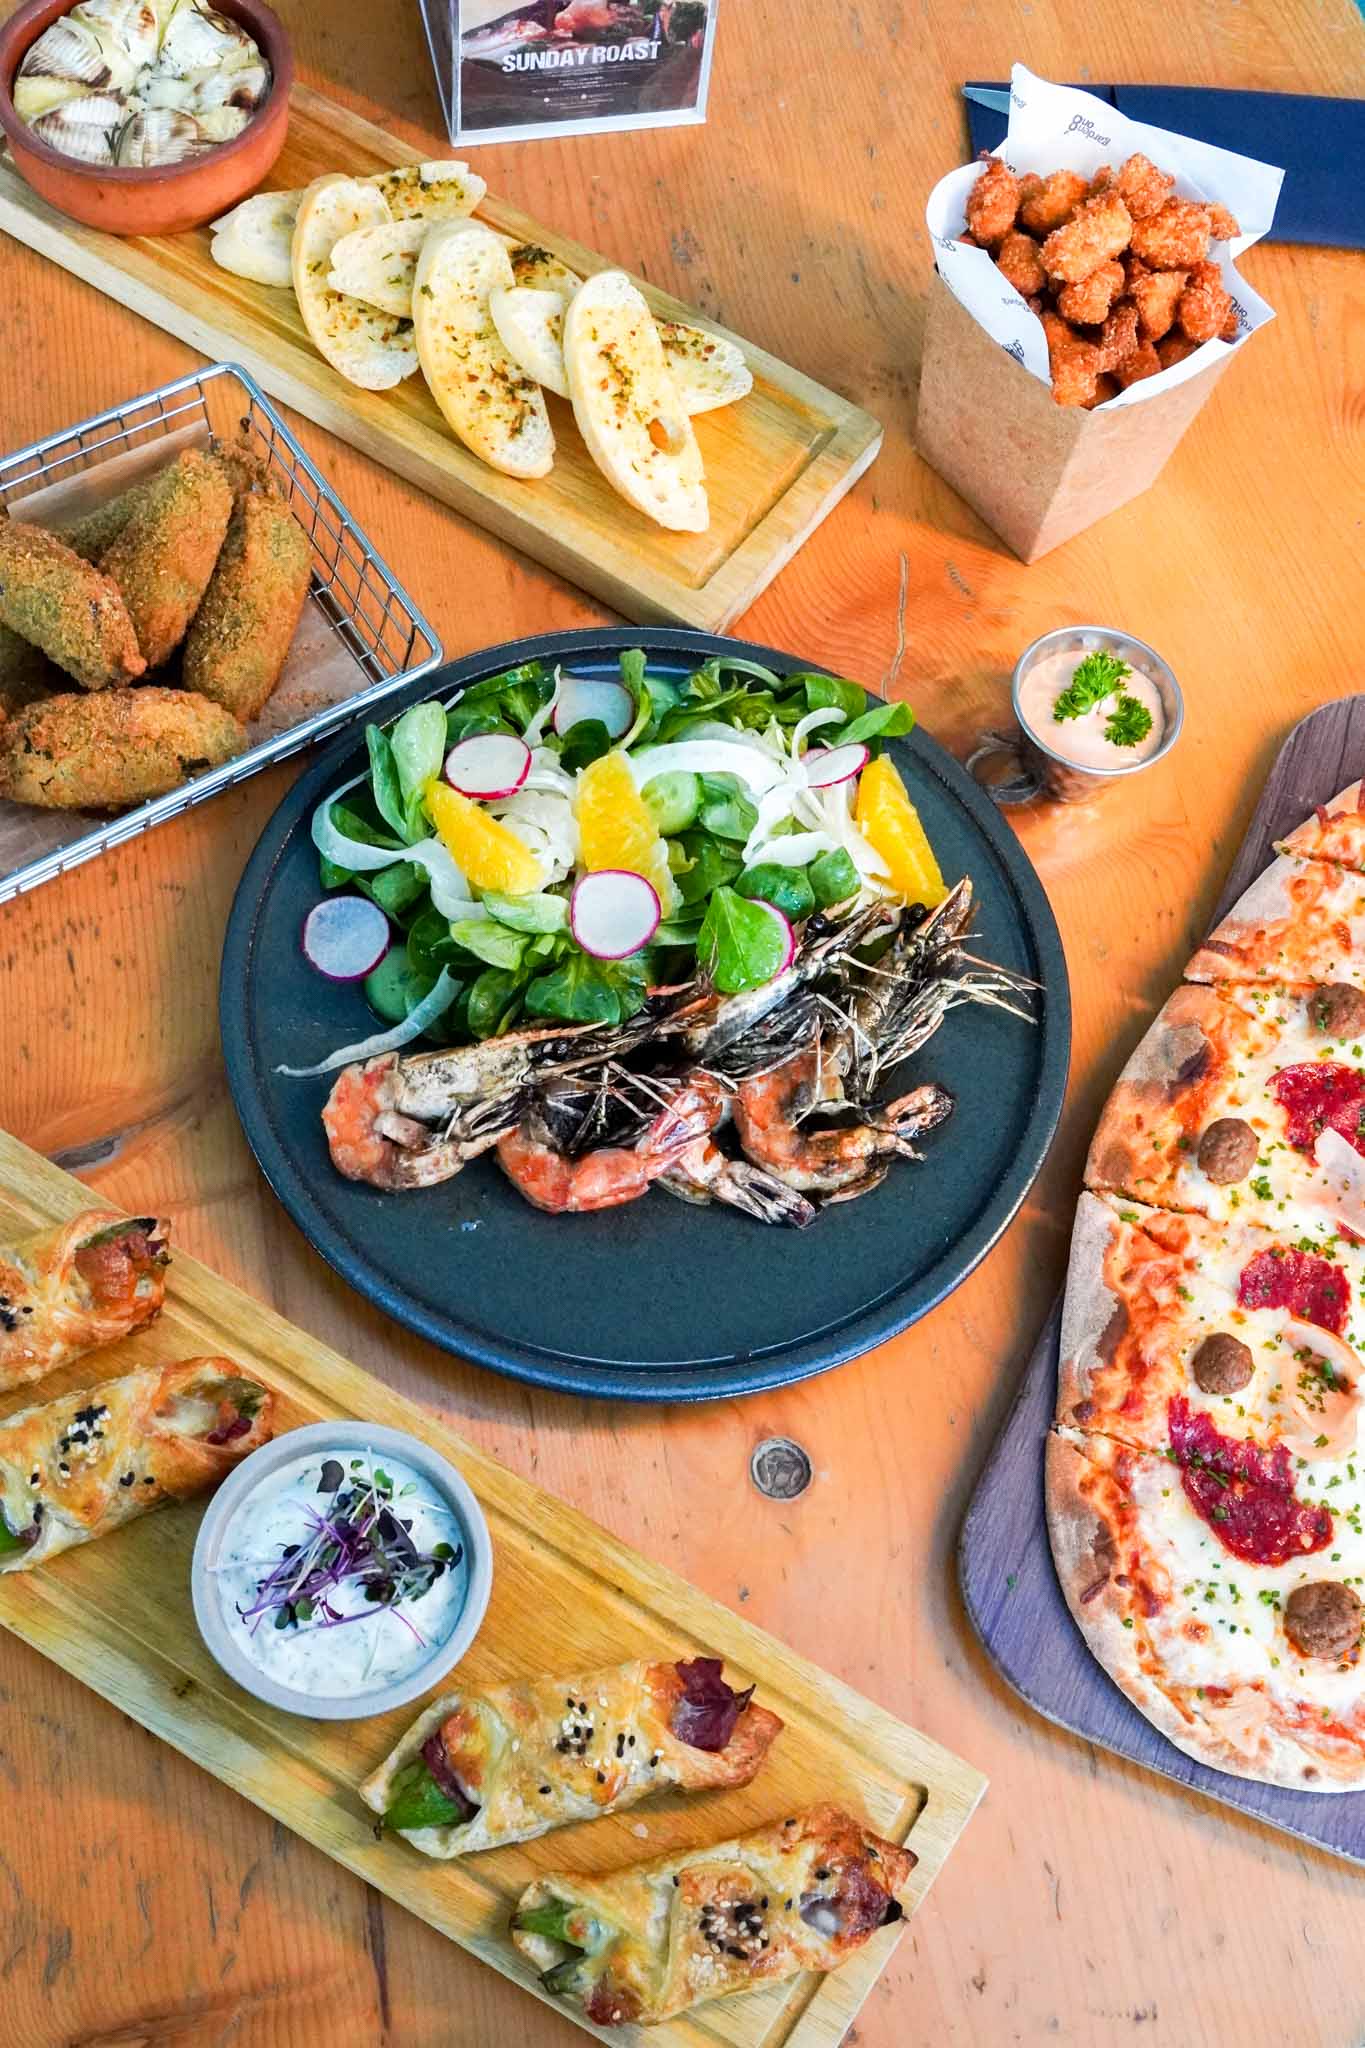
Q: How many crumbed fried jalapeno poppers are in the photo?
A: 6